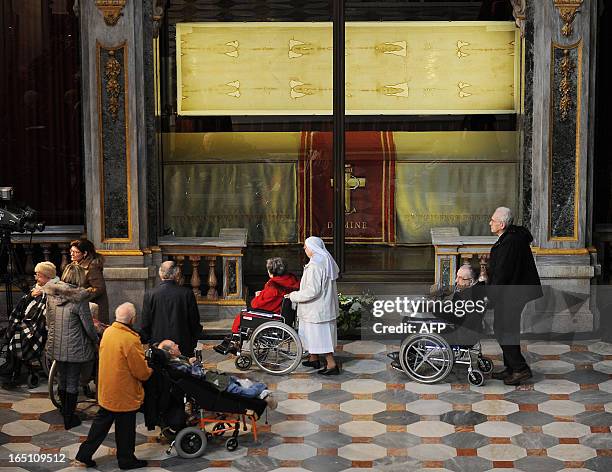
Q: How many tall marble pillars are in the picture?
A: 2